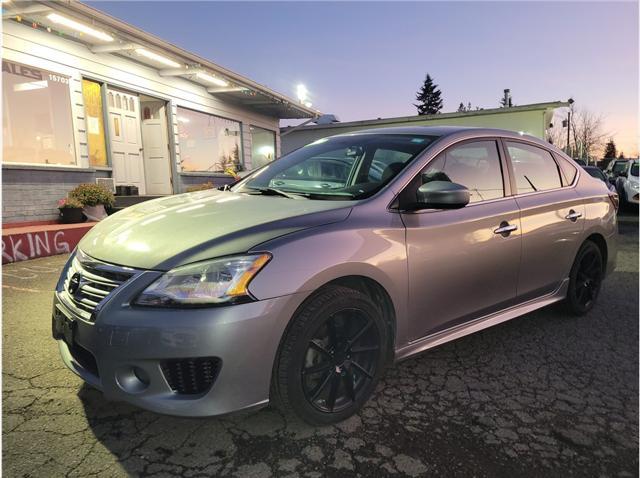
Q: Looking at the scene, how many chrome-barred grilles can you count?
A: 1